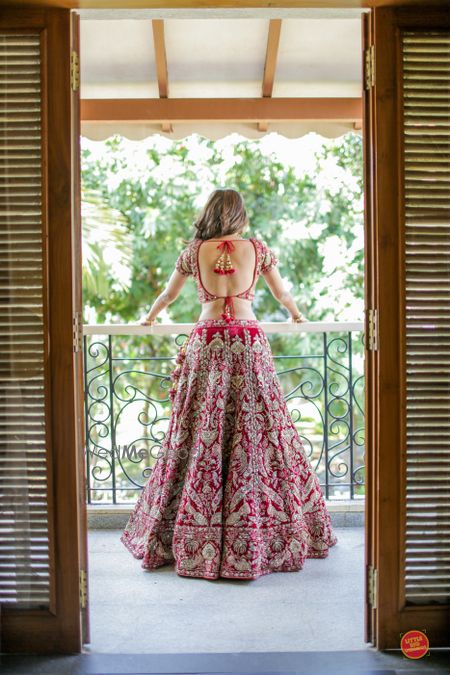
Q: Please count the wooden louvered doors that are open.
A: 2